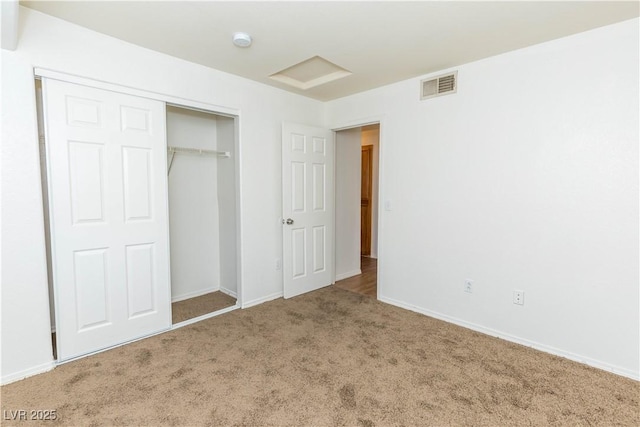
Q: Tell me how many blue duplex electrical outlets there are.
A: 0